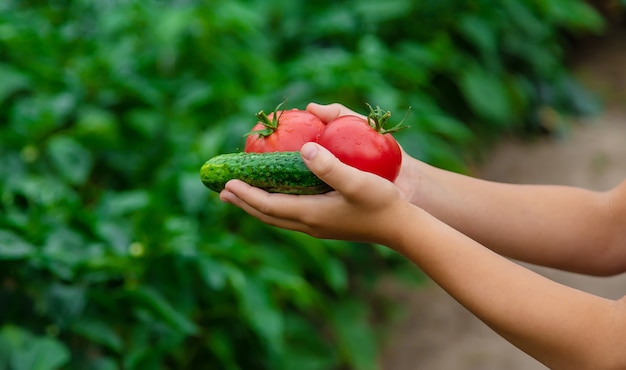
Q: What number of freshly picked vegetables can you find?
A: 3